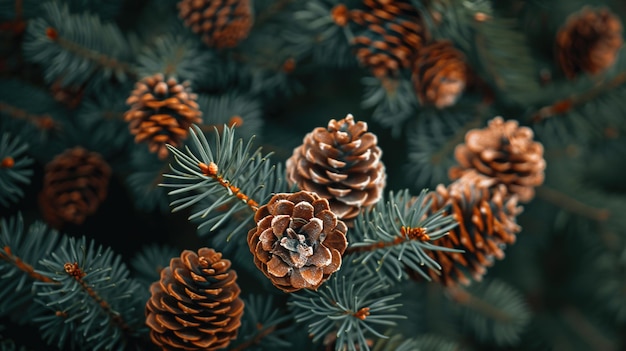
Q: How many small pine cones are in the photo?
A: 11